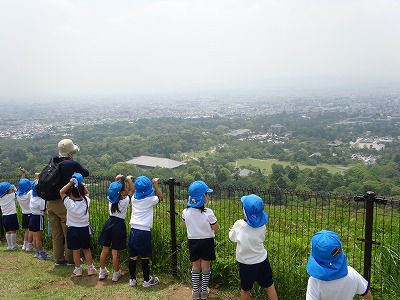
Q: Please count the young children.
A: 9